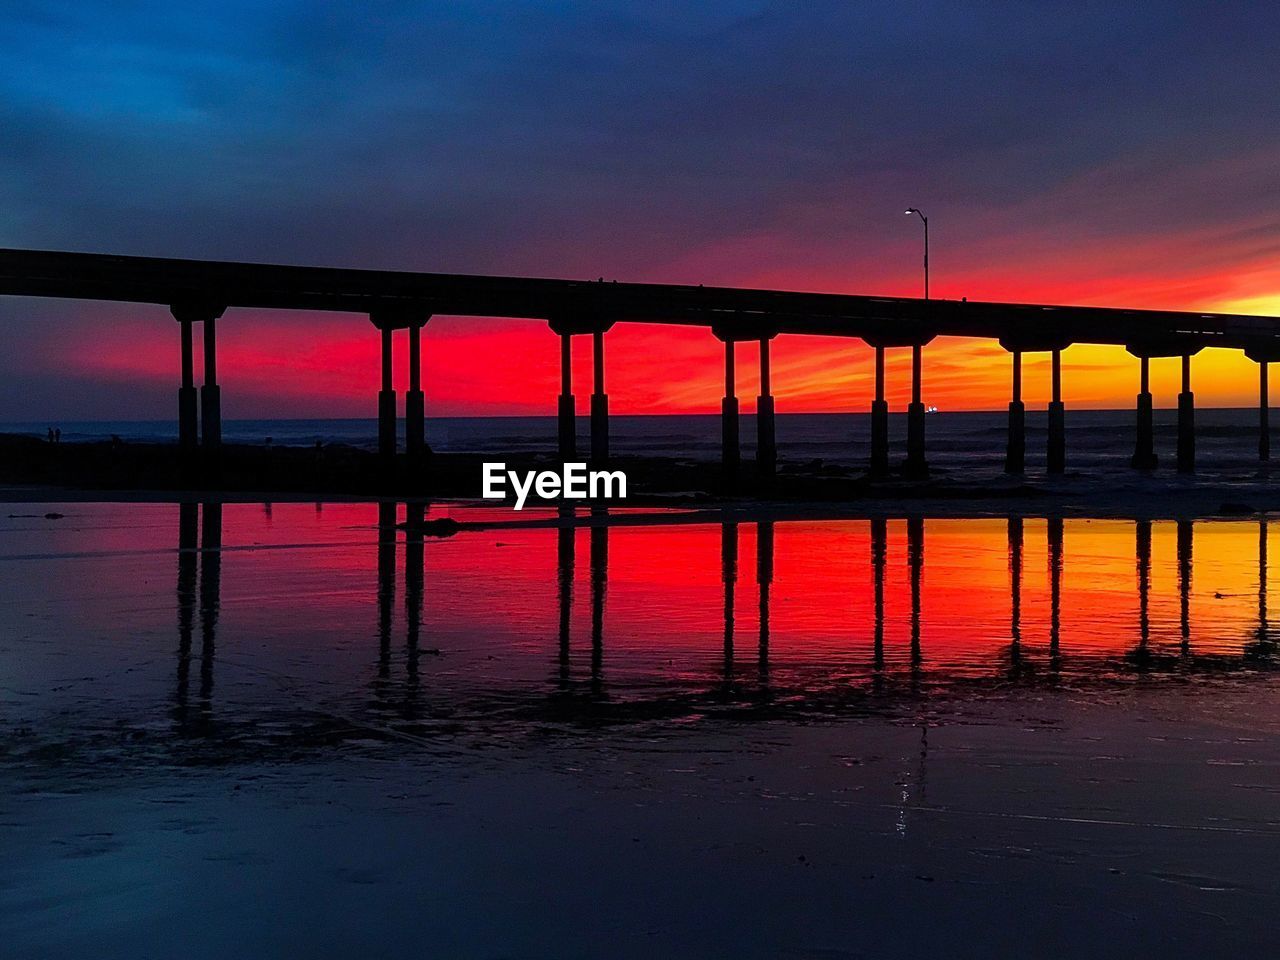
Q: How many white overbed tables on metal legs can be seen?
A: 0